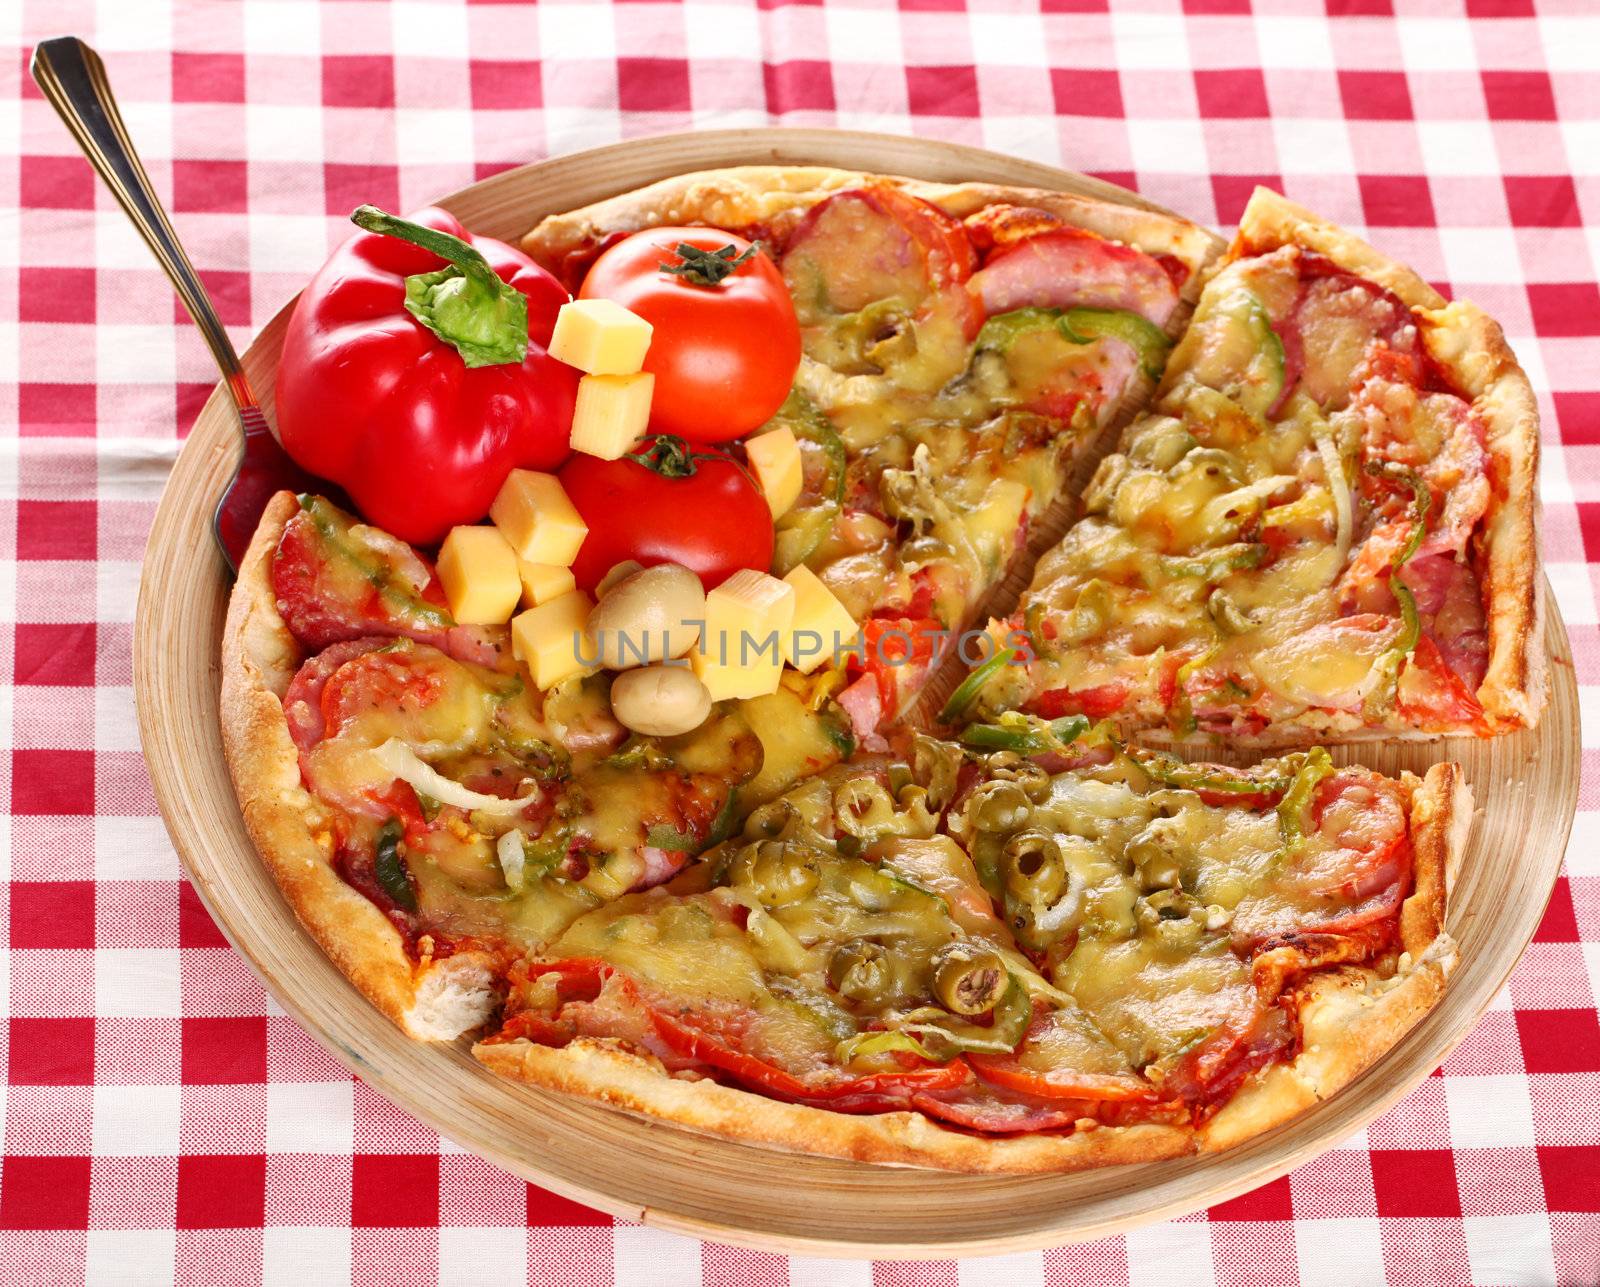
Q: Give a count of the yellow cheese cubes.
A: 10